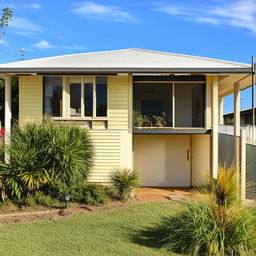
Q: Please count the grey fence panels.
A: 2